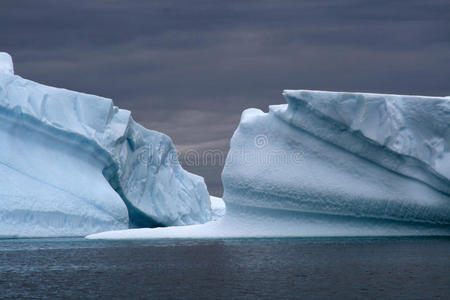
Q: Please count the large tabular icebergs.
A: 2